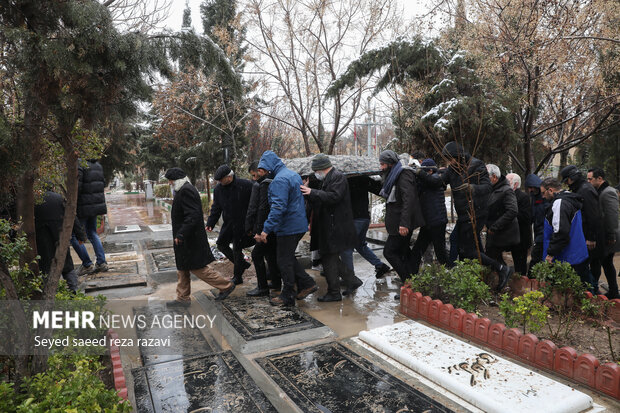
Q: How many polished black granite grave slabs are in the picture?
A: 4